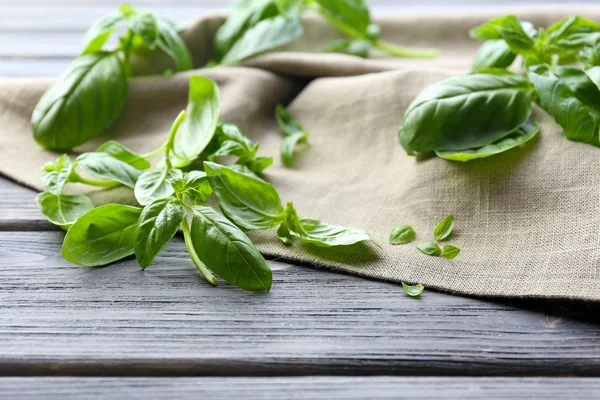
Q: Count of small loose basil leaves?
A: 5